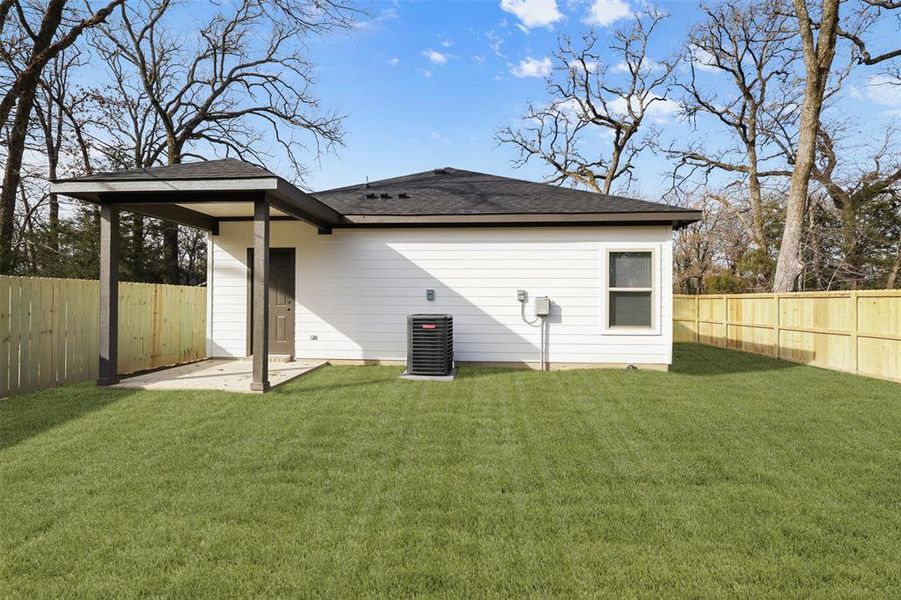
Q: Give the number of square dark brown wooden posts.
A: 2